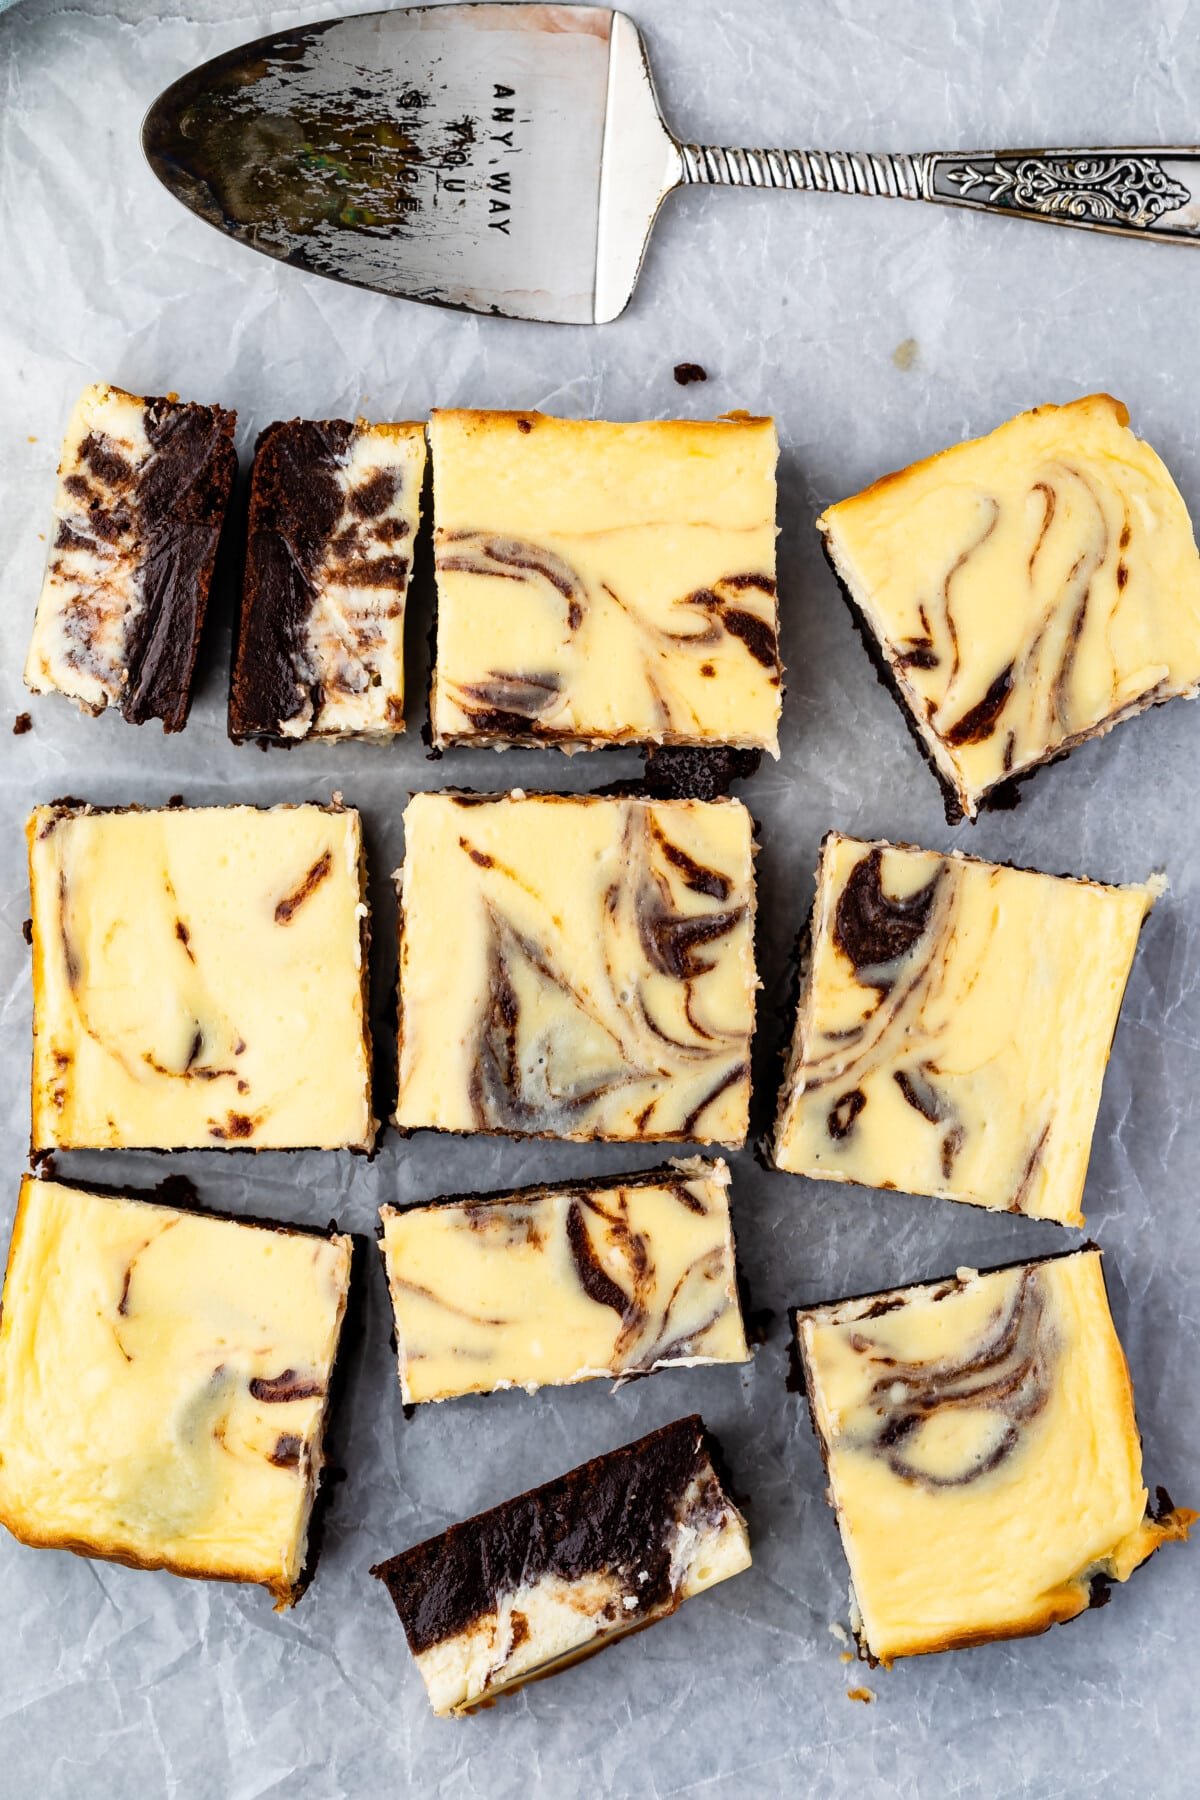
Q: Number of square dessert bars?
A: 7